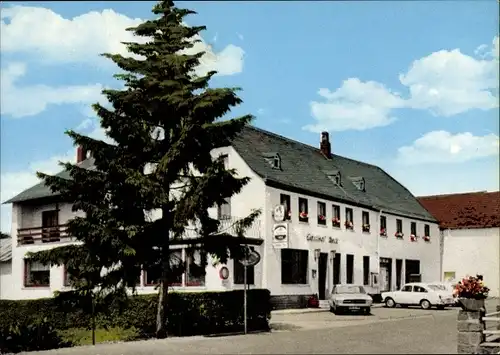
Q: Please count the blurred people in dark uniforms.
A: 0